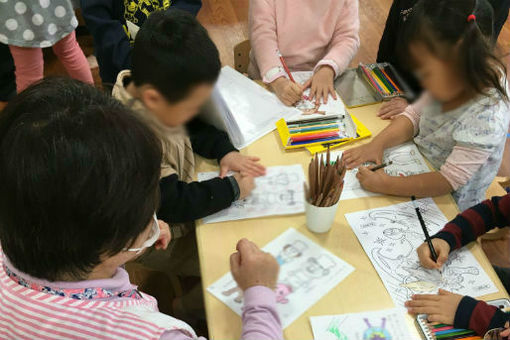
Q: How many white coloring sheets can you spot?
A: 6